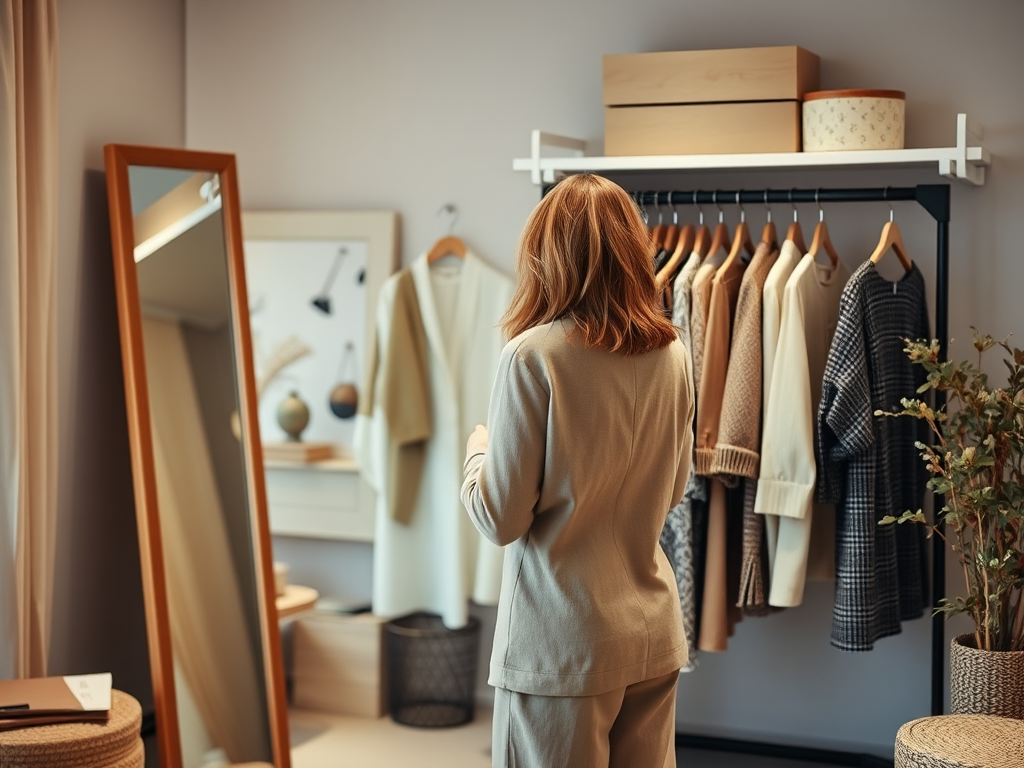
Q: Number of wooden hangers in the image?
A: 11